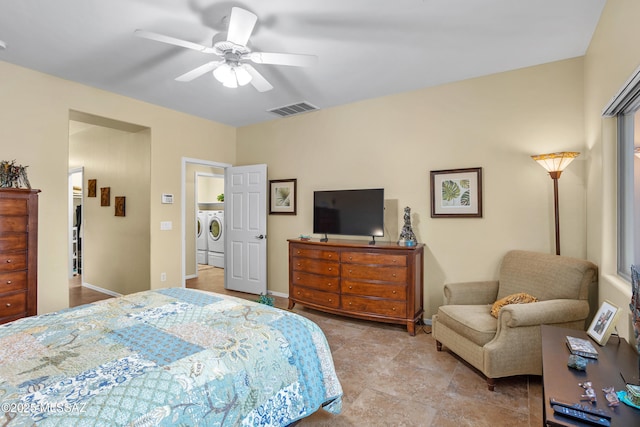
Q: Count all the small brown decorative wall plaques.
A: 3